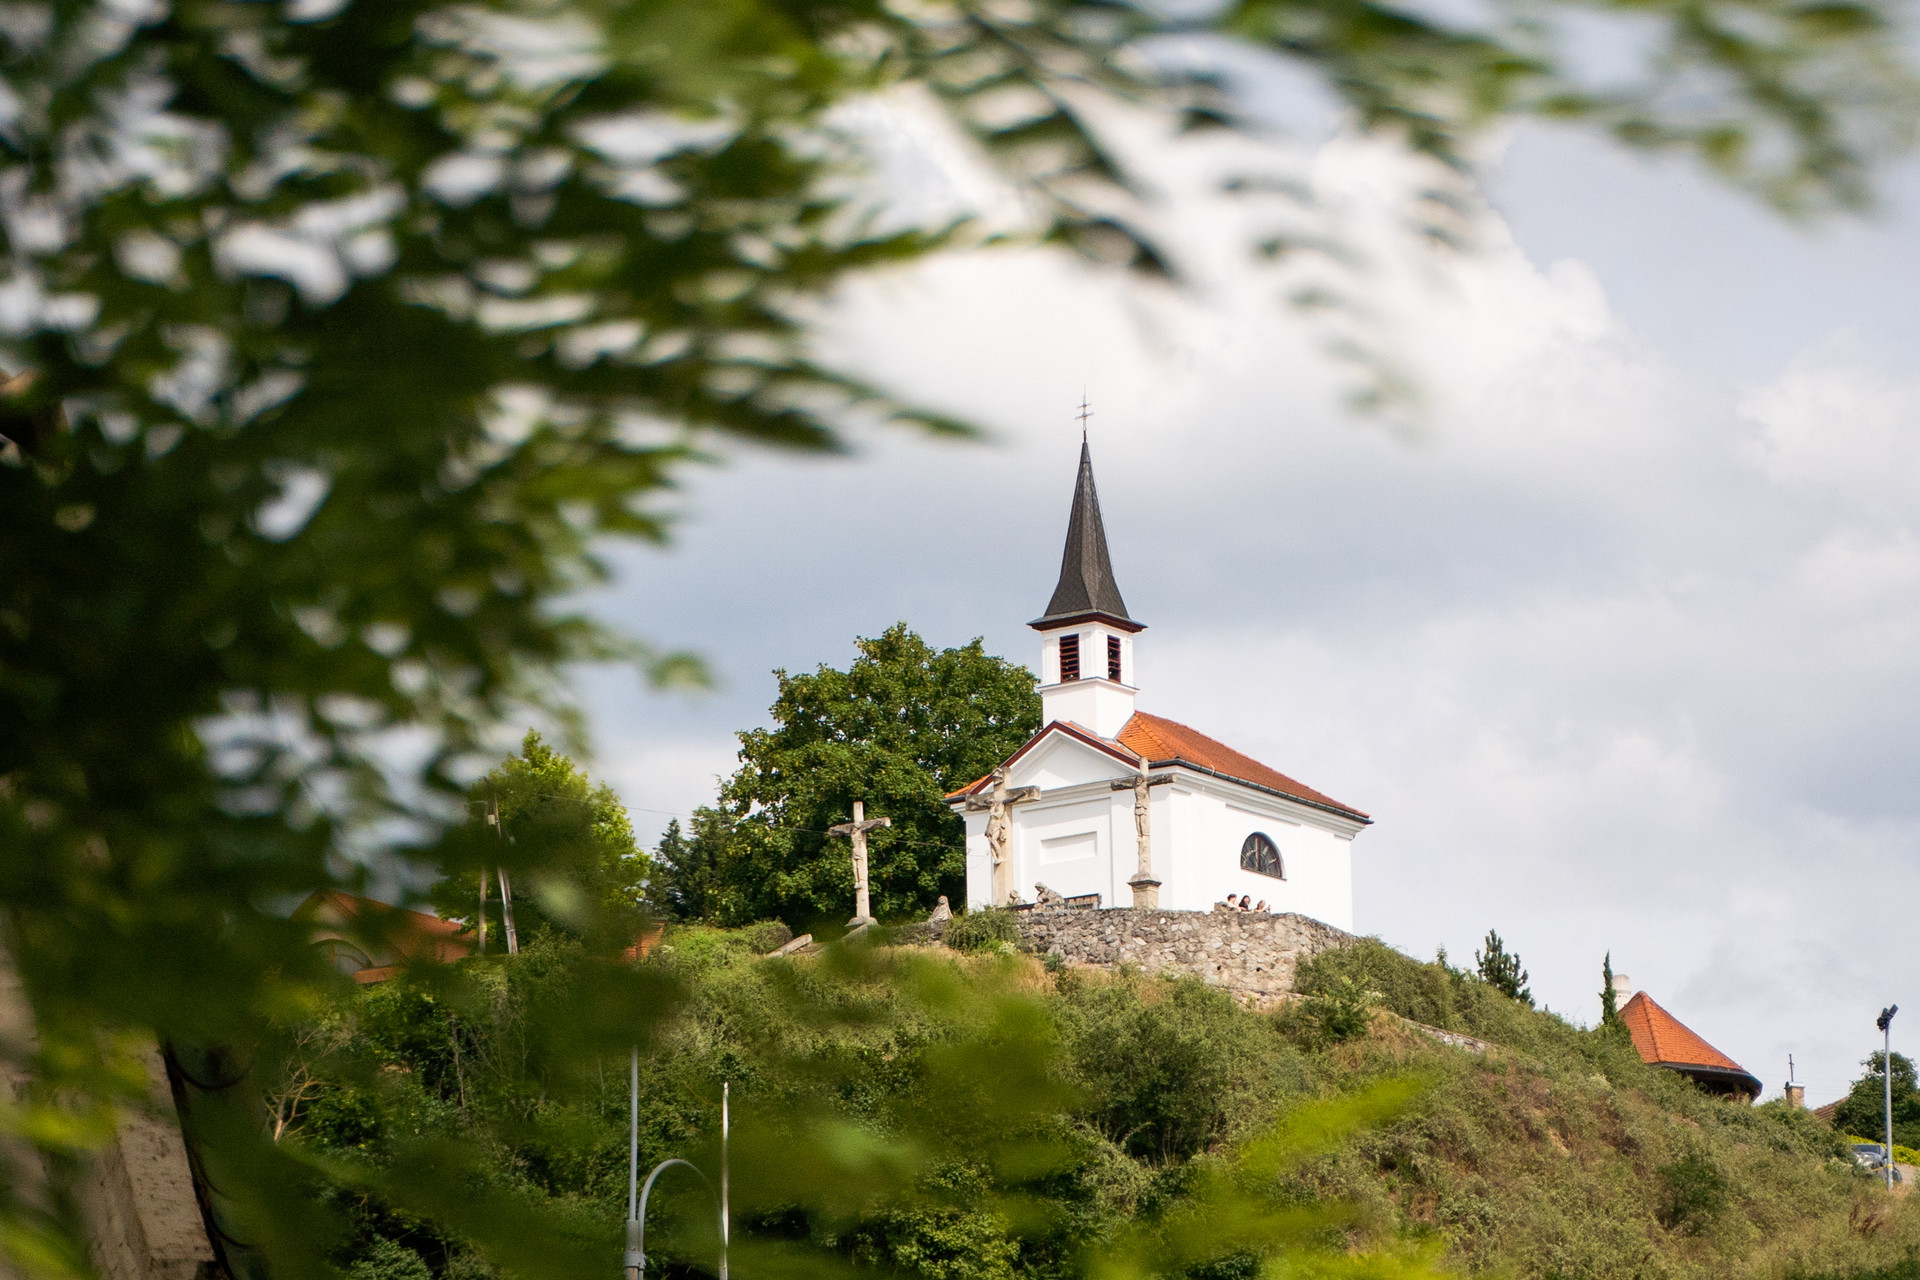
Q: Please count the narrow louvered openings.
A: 2